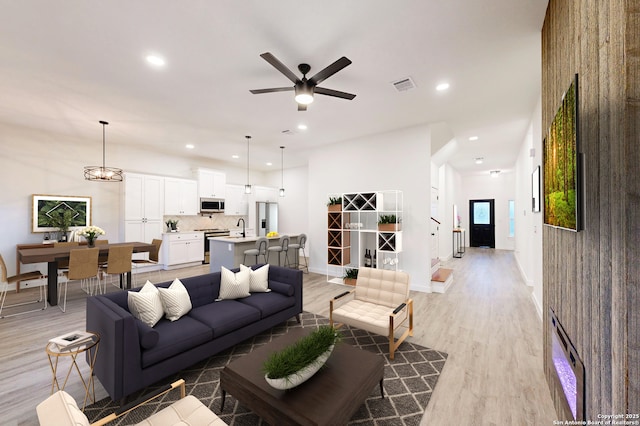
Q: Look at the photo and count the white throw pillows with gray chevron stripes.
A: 4